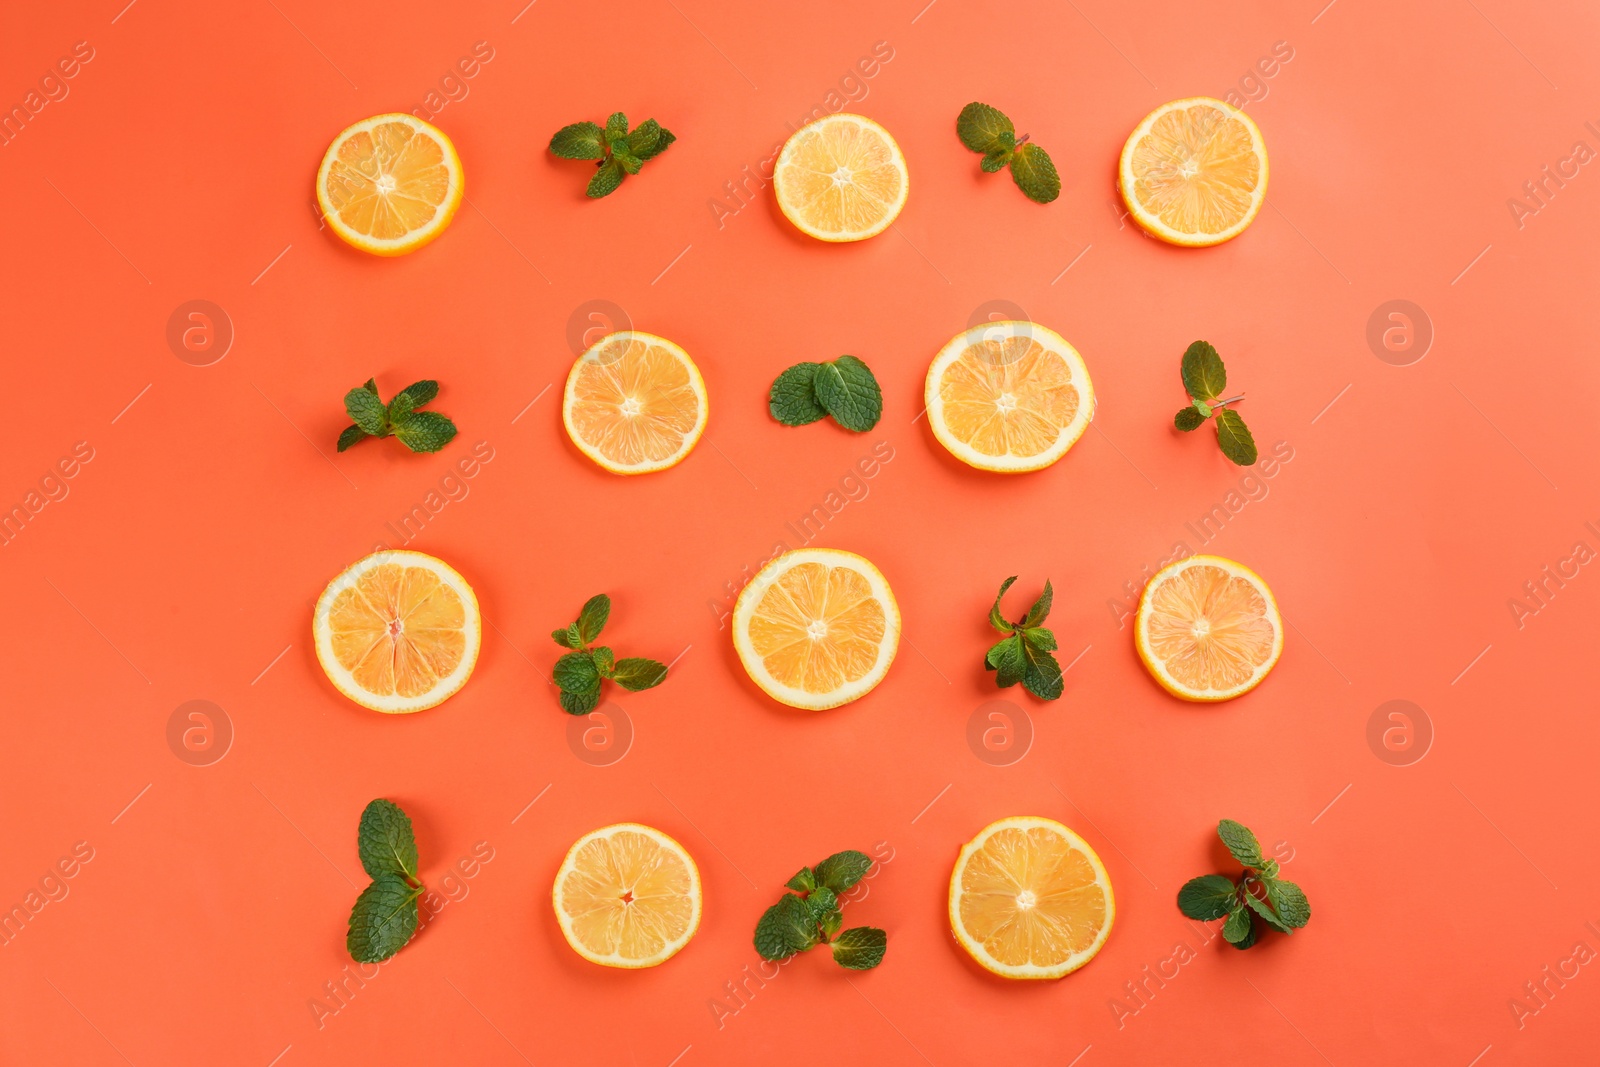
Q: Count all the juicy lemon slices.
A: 10